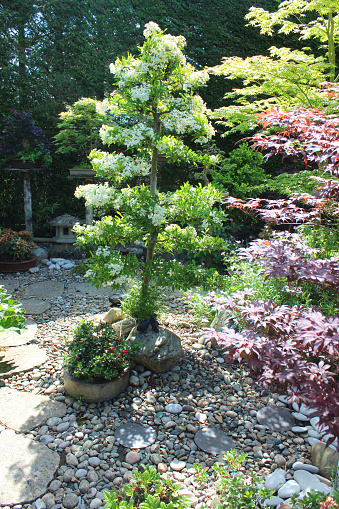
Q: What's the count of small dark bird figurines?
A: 2